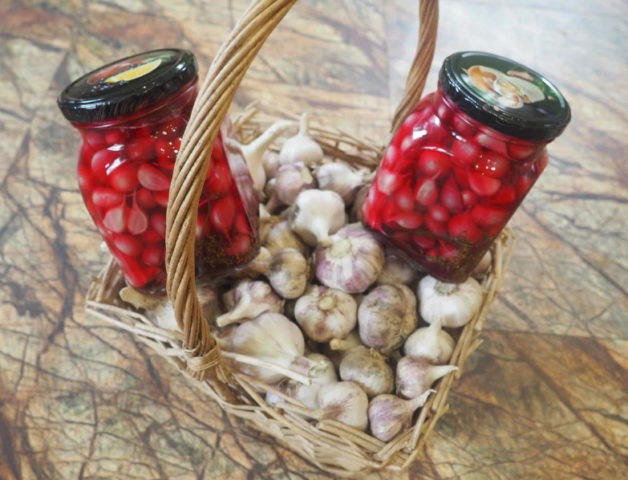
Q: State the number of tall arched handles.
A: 1